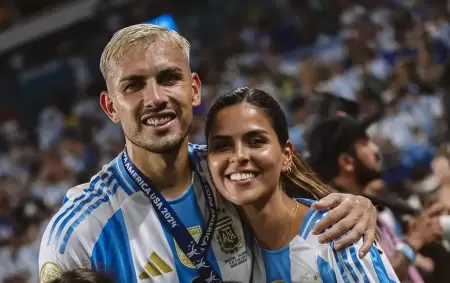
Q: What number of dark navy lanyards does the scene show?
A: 1